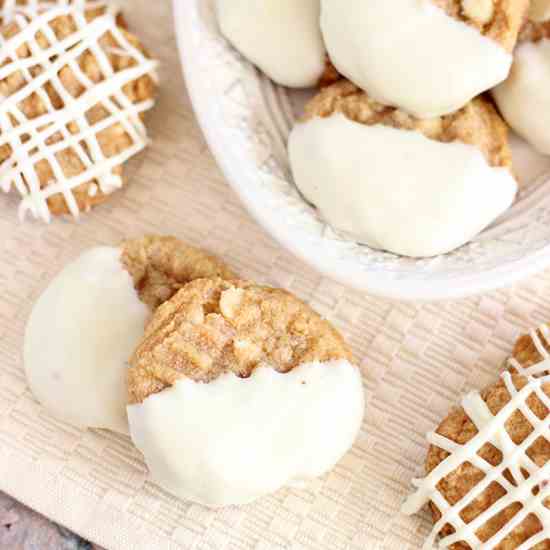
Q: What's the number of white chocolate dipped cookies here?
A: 6